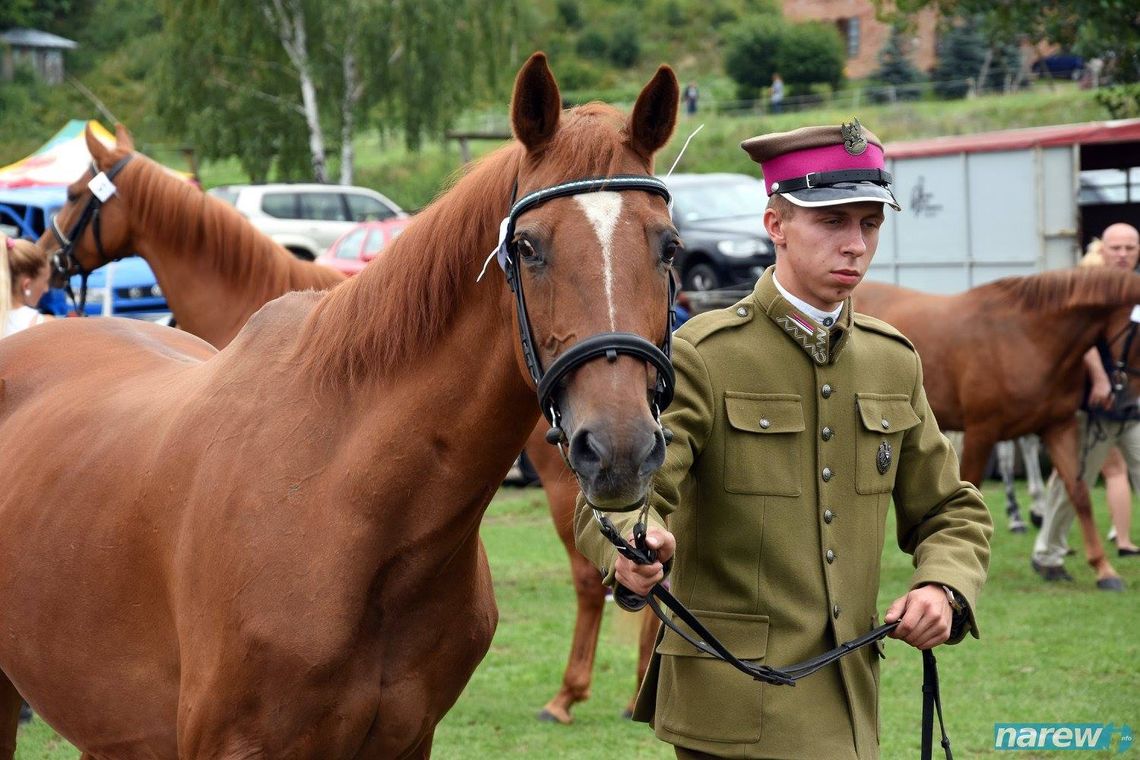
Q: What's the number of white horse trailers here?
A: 1